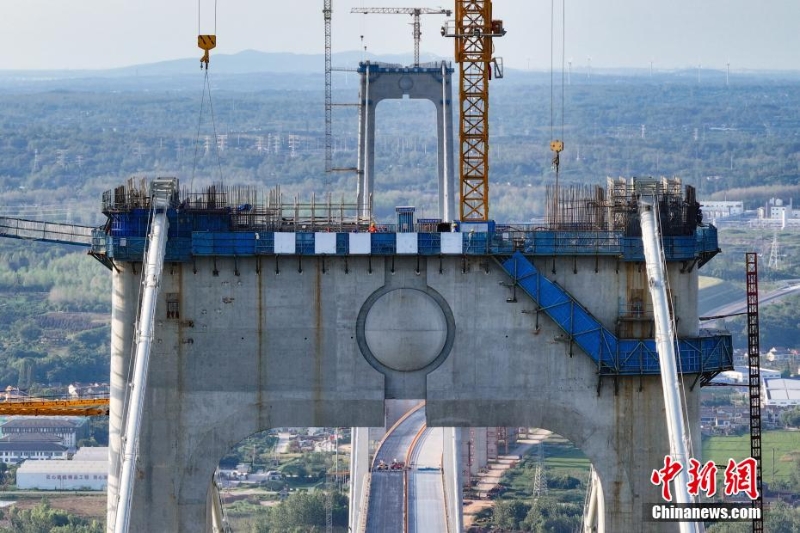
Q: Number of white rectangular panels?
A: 5